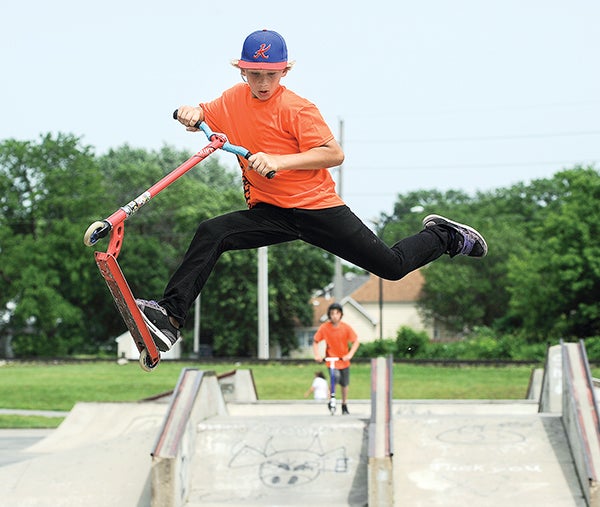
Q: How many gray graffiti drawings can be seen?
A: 2